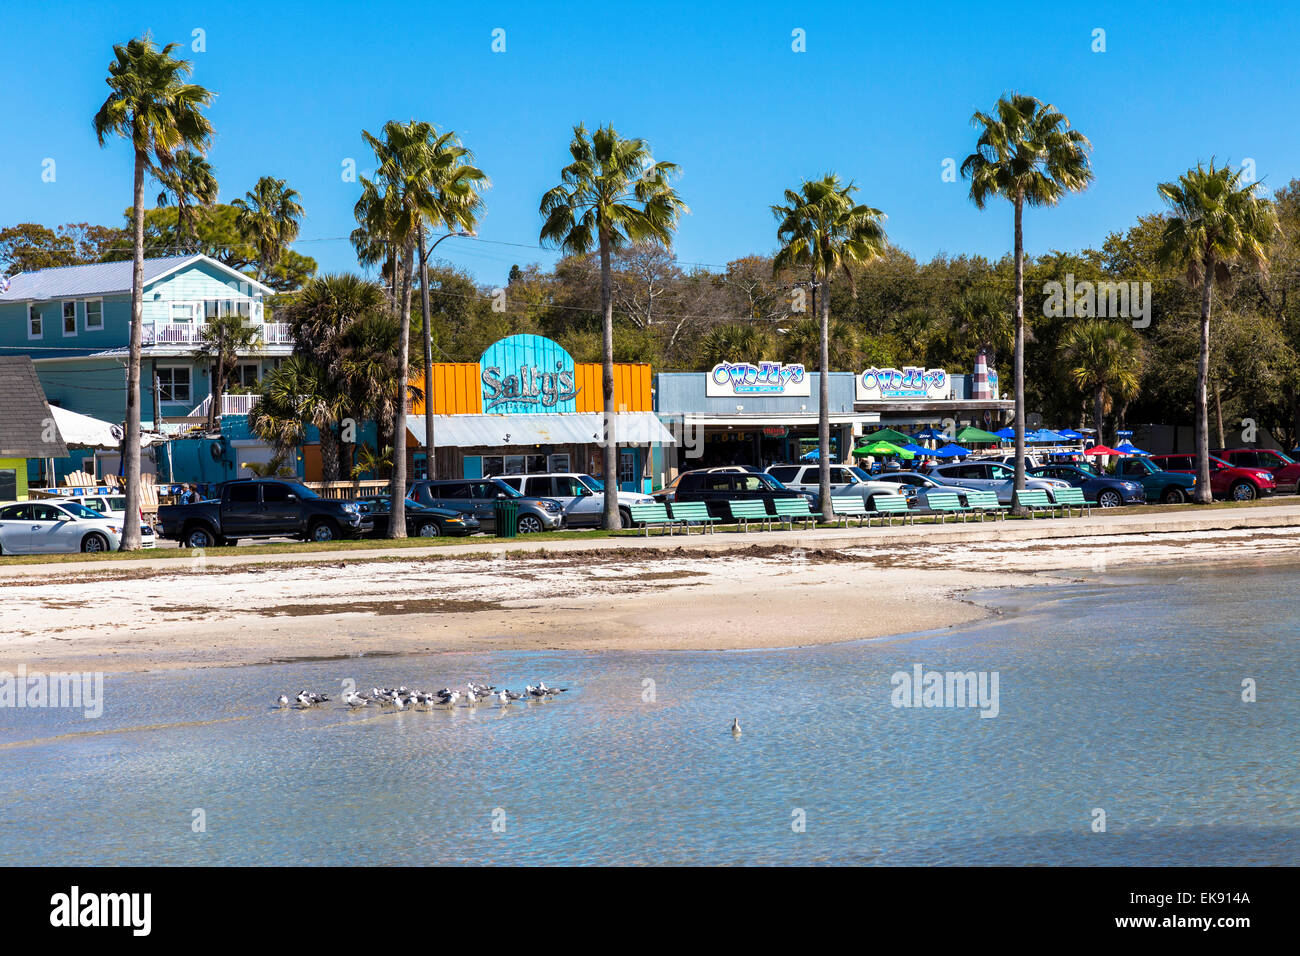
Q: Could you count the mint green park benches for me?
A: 10